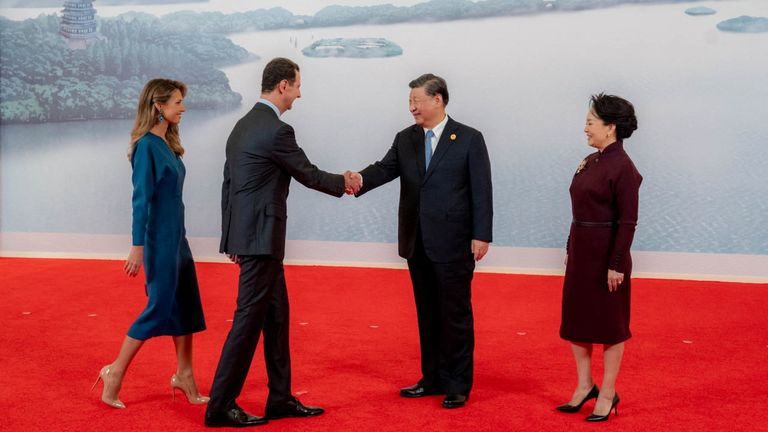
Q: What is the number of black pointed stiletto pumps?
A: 2